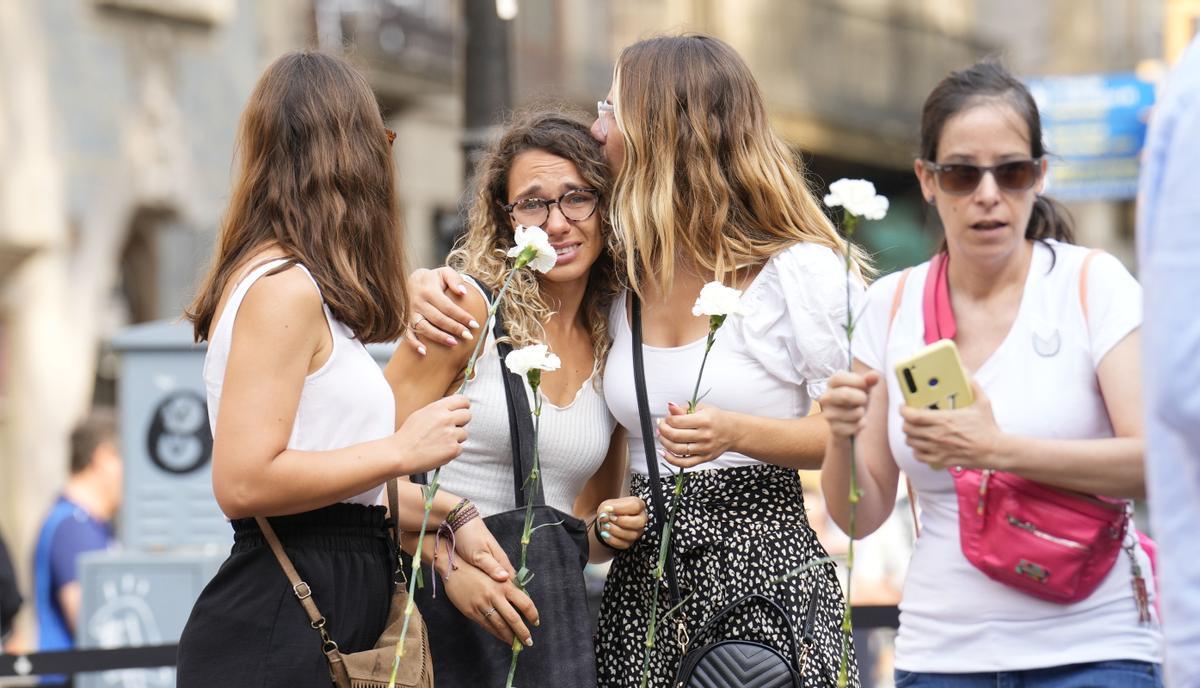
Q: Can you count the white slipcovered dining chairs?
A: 0